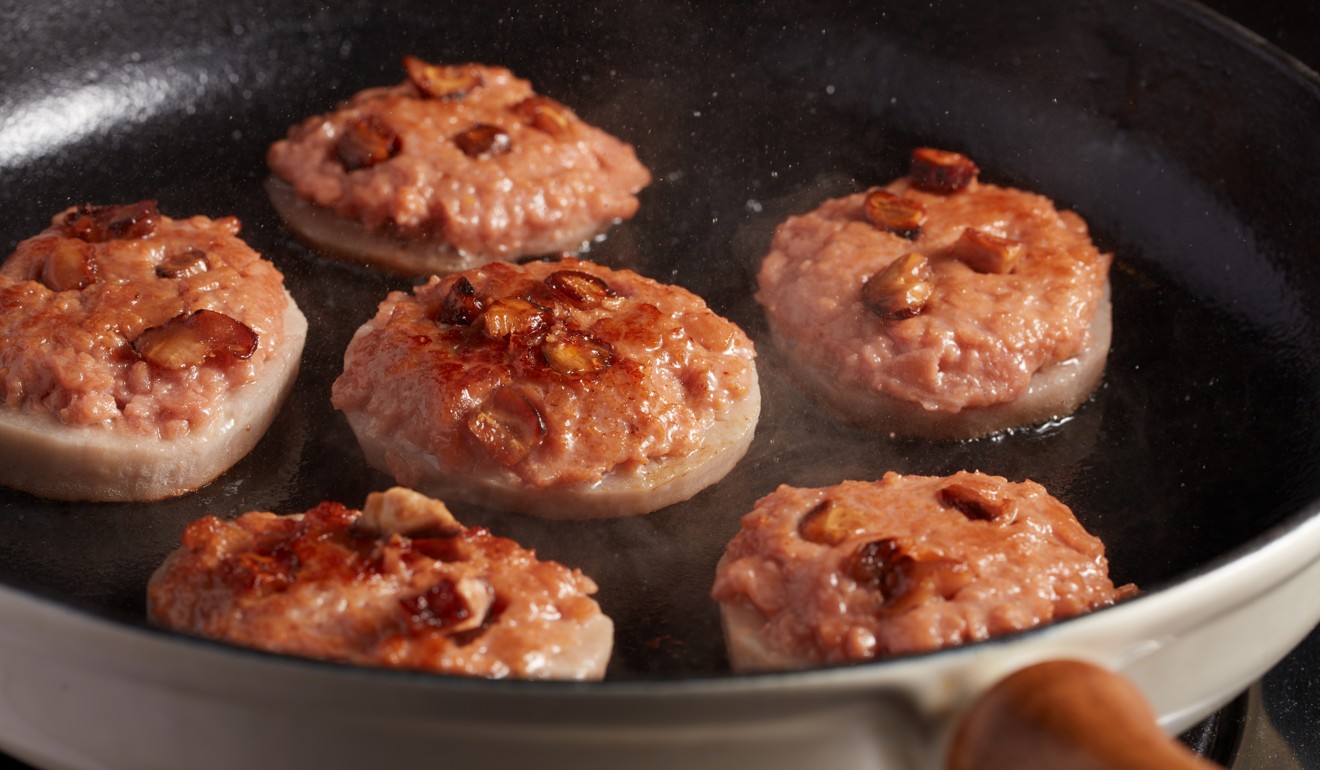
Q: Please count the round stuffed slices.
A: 6